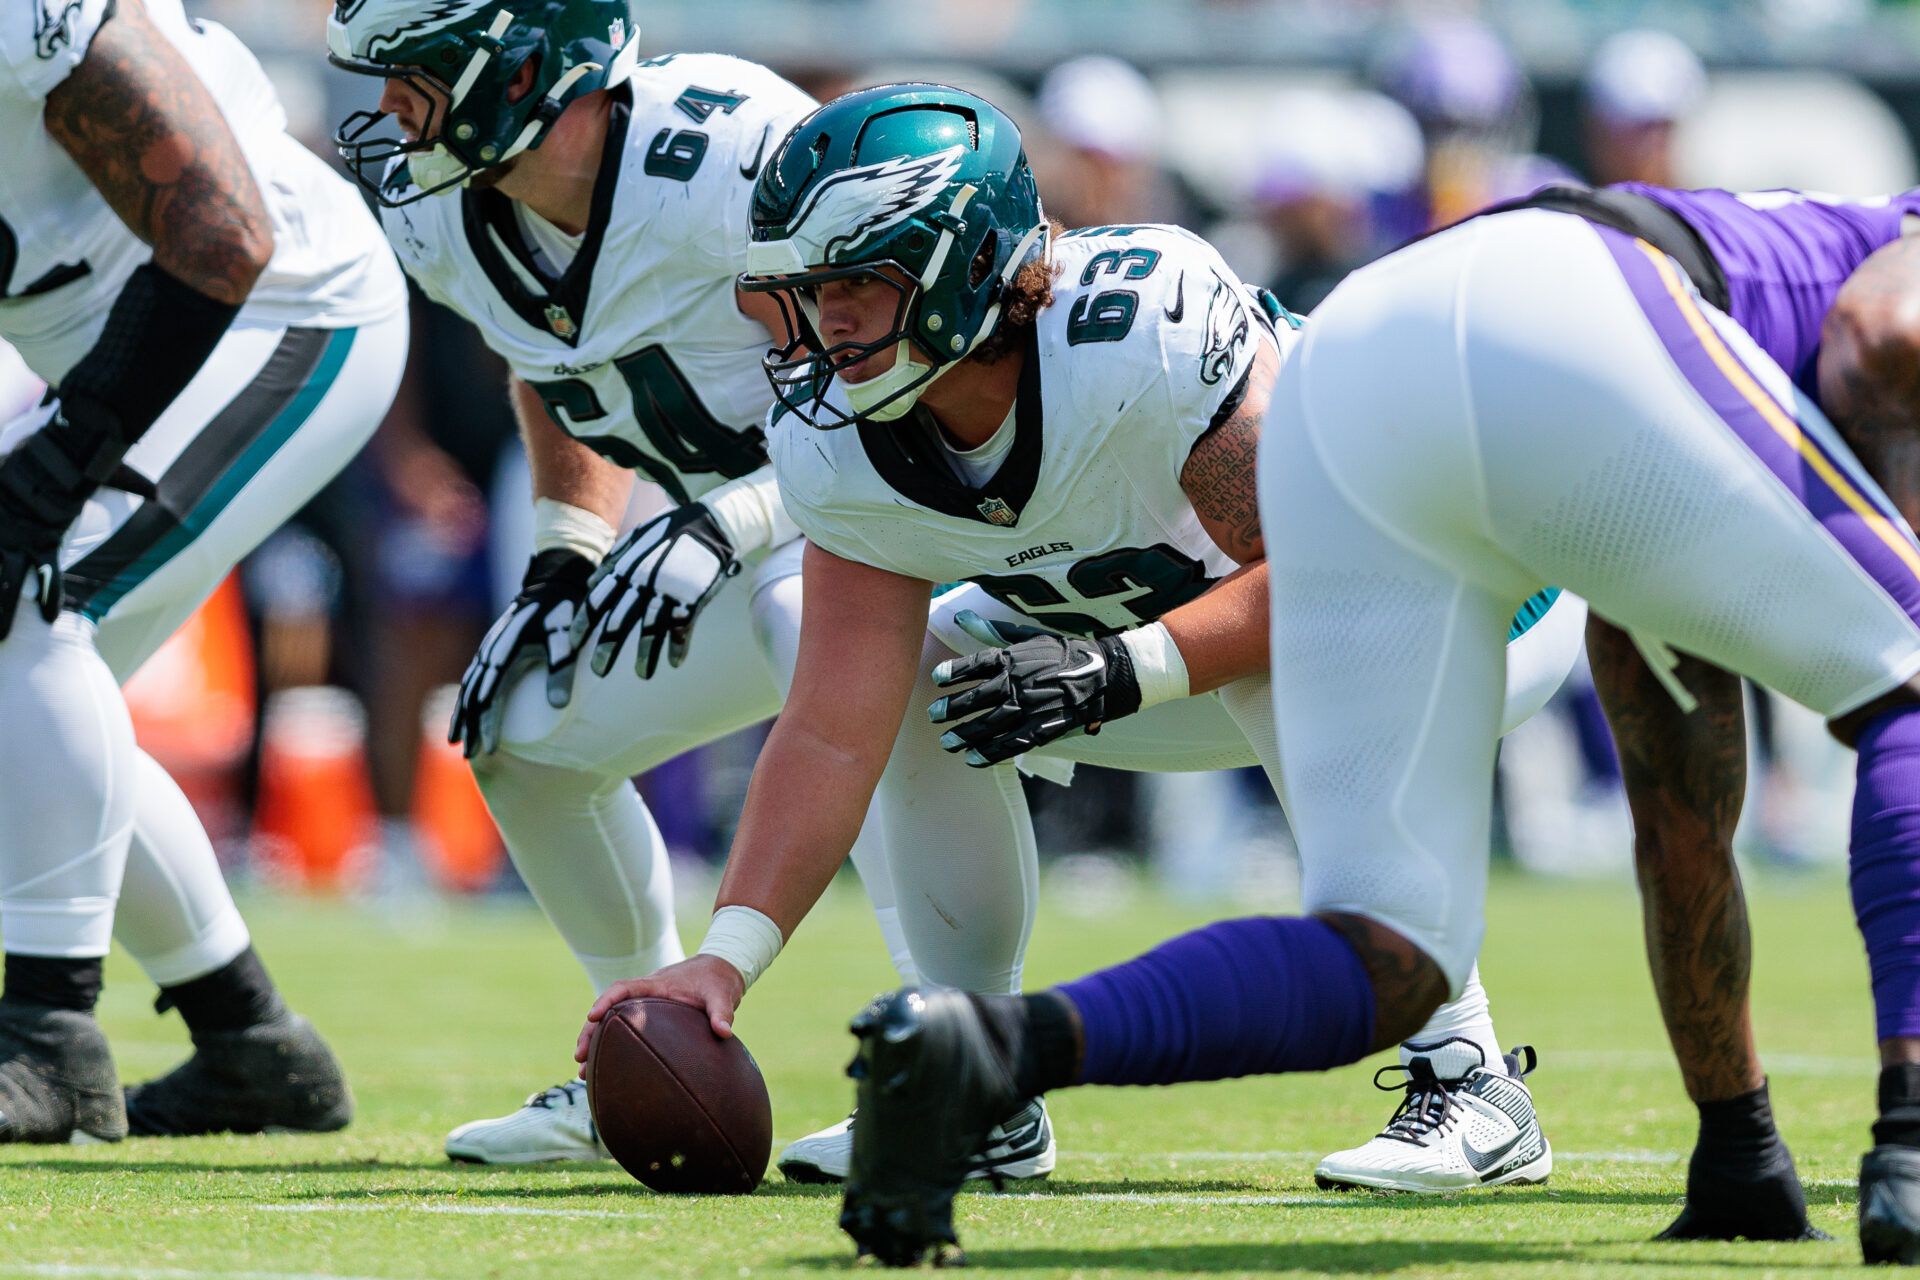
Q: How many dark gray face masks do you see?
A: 2